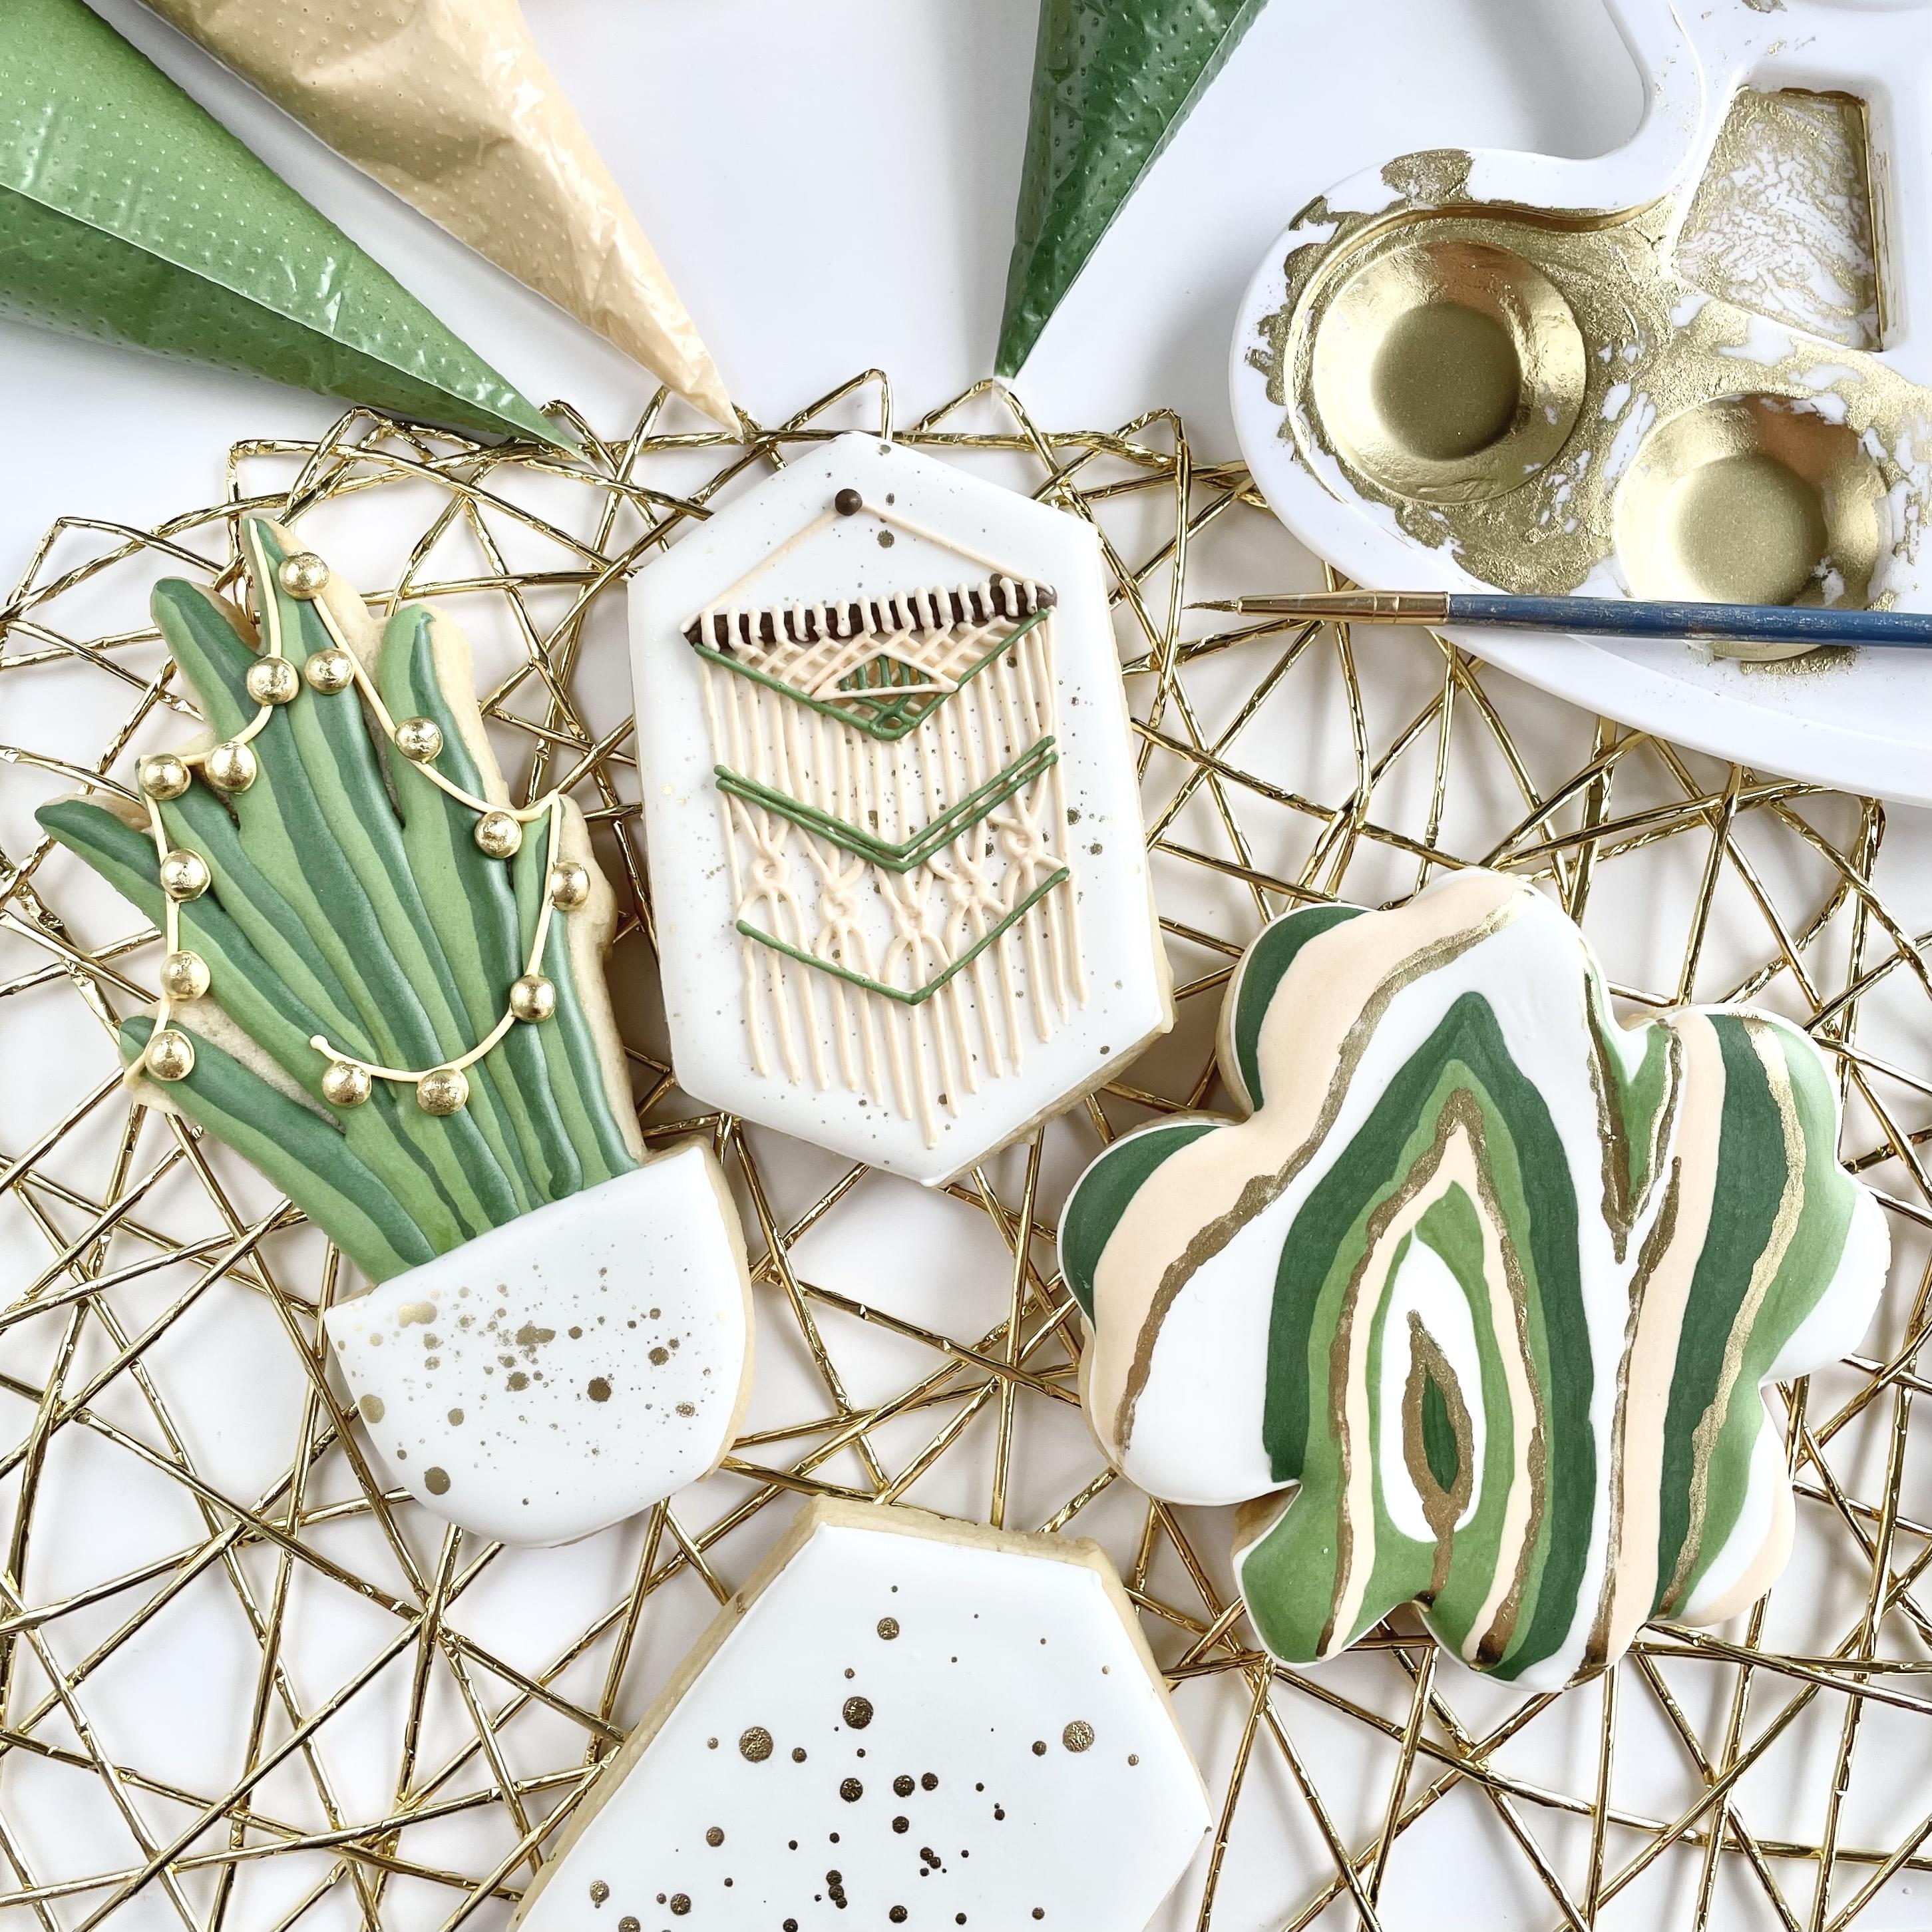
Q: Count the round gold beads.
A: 14